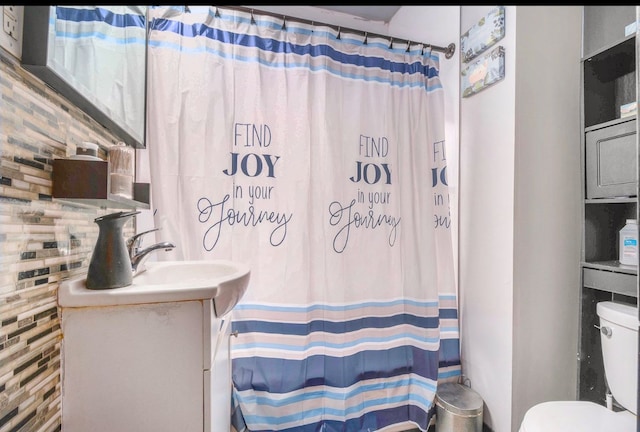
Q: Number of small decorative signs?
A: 2